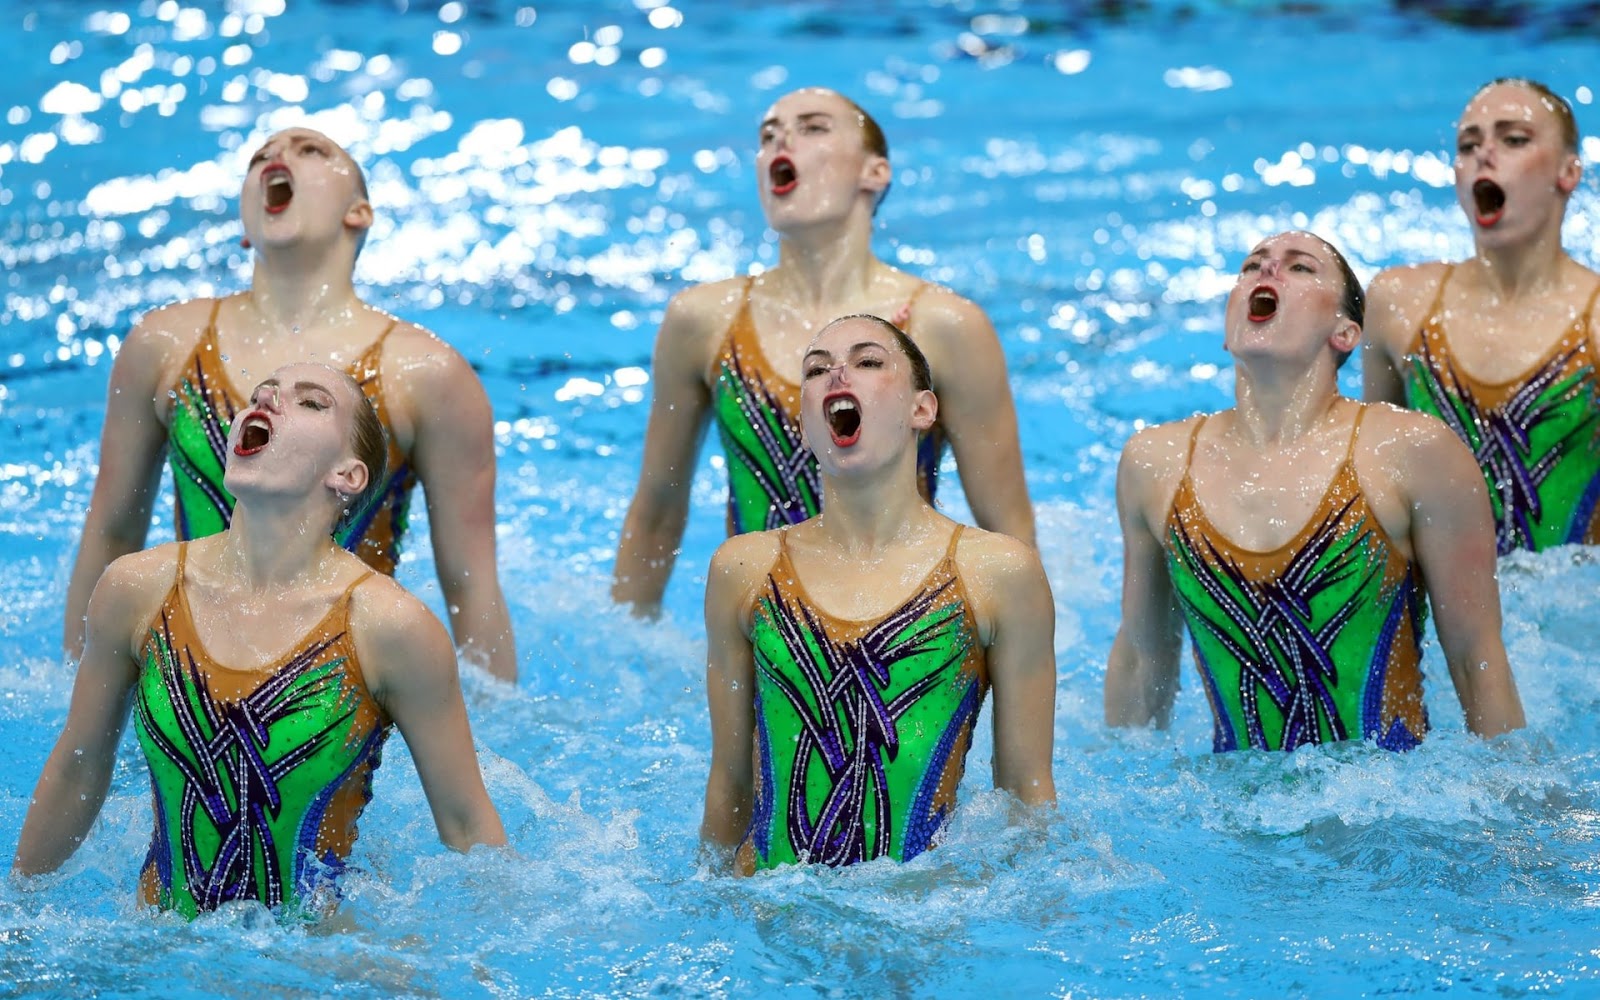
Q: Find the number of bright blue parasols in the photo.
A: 0